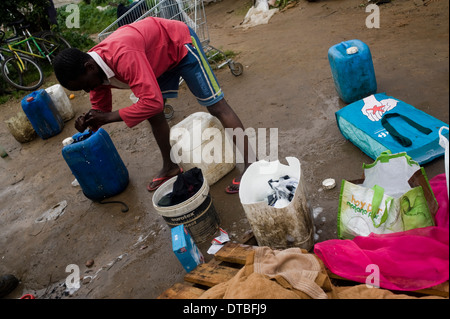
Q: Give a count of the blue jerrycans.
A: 3